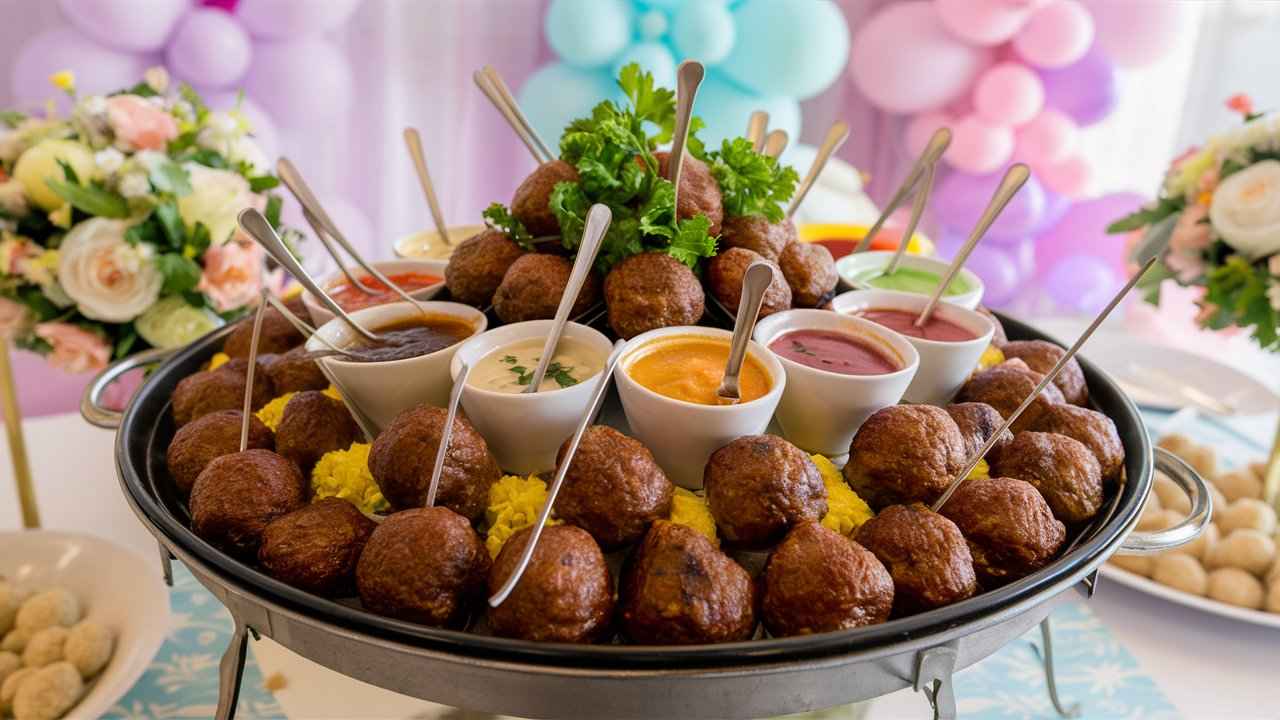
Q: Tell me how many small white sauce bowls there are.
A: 8